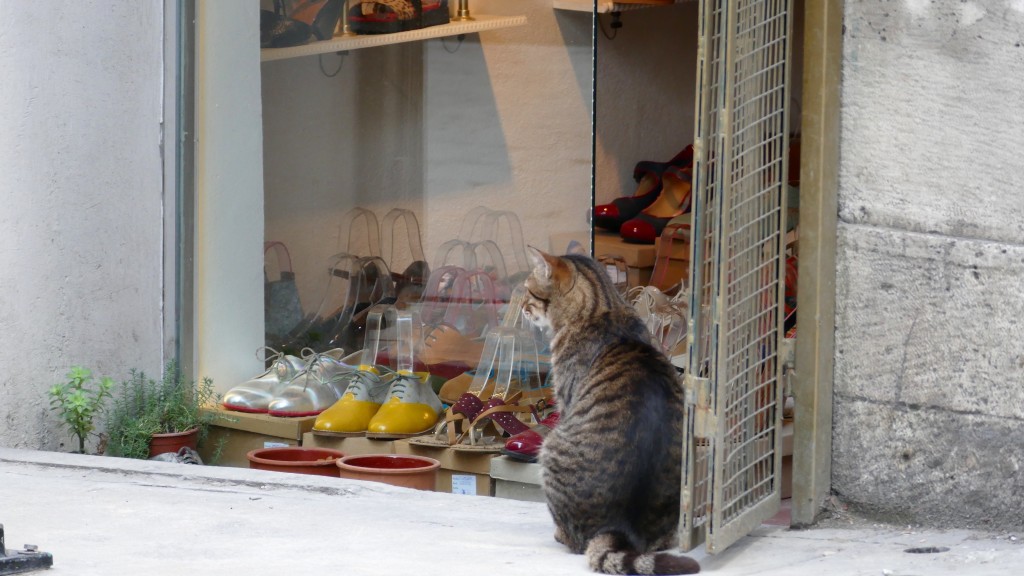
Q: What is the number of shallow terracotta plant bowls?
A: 2